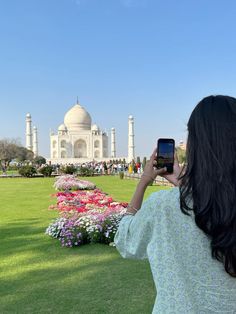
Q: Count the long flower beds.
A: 1